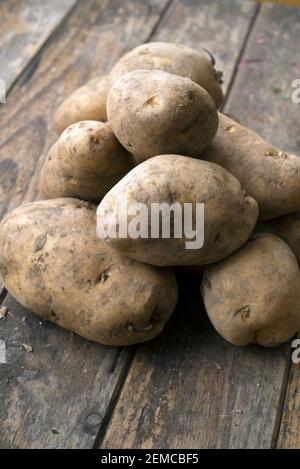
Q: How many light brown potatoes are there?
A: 9